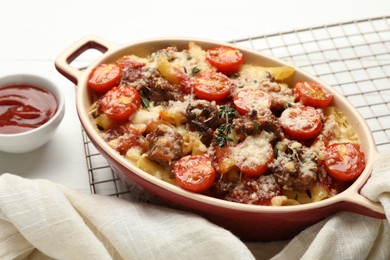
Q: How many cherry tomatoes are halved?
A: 10